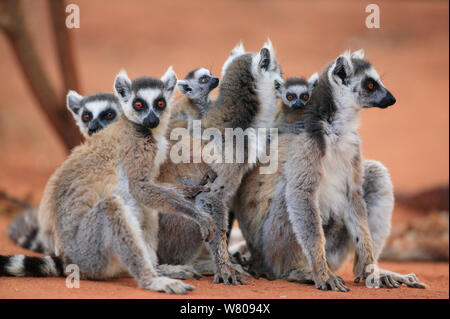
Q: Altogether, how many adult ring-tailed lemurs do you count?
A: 4